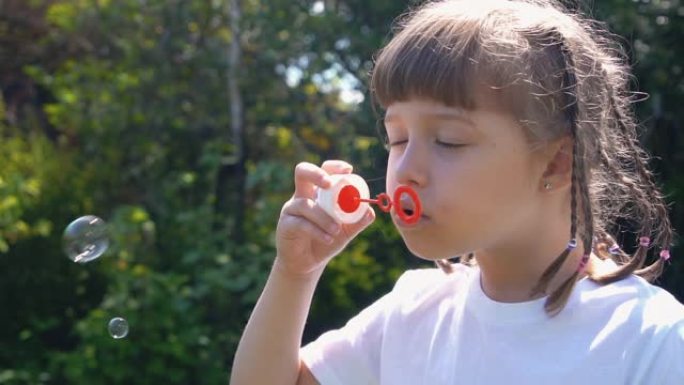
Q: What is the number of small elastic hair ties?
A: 5